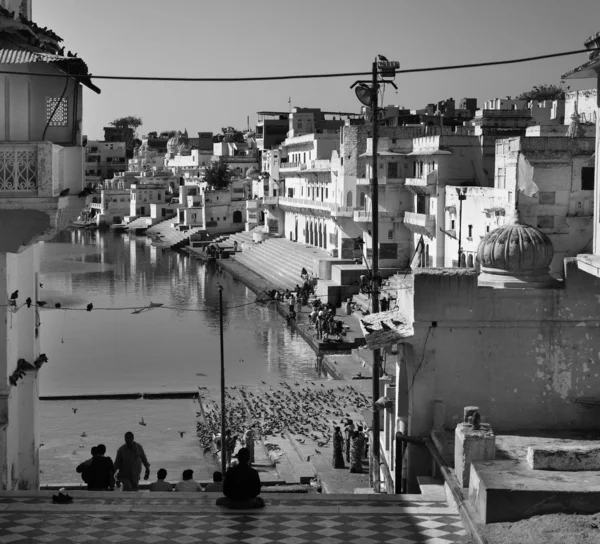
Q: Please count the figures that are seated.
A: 4